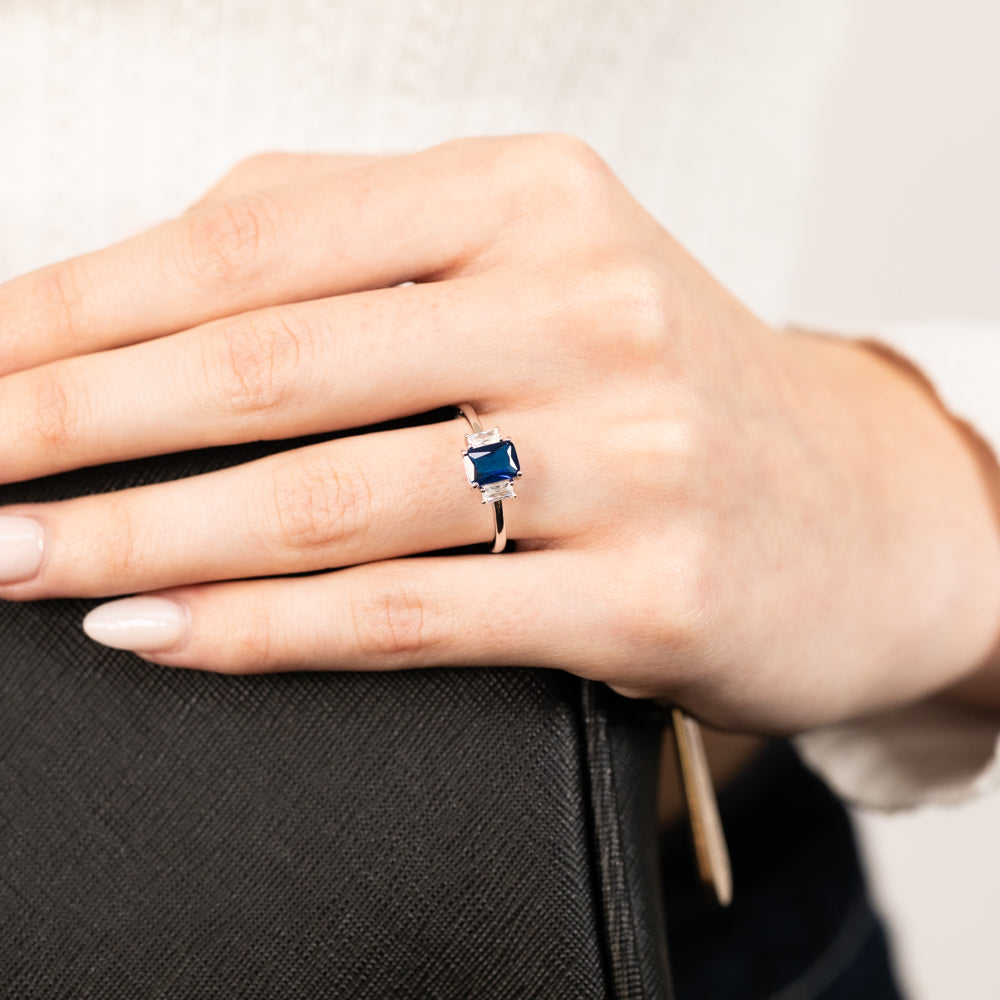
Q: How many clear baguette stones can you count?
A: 2